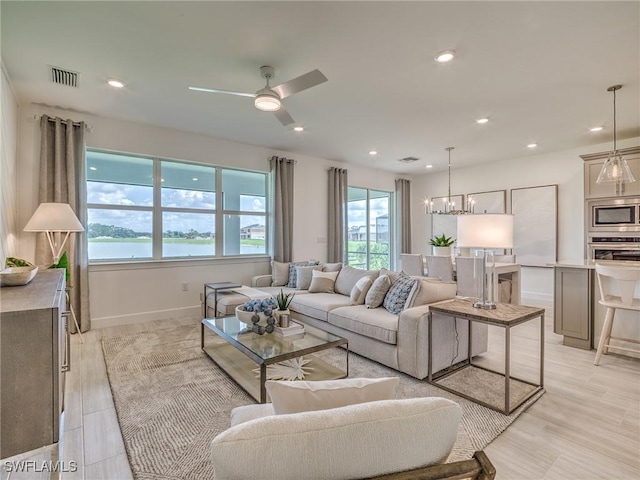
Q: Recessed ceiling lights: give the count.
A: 8